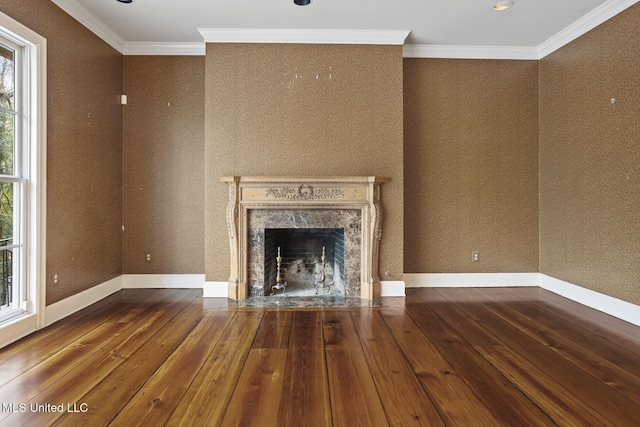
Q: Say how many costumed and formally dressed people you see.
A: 0